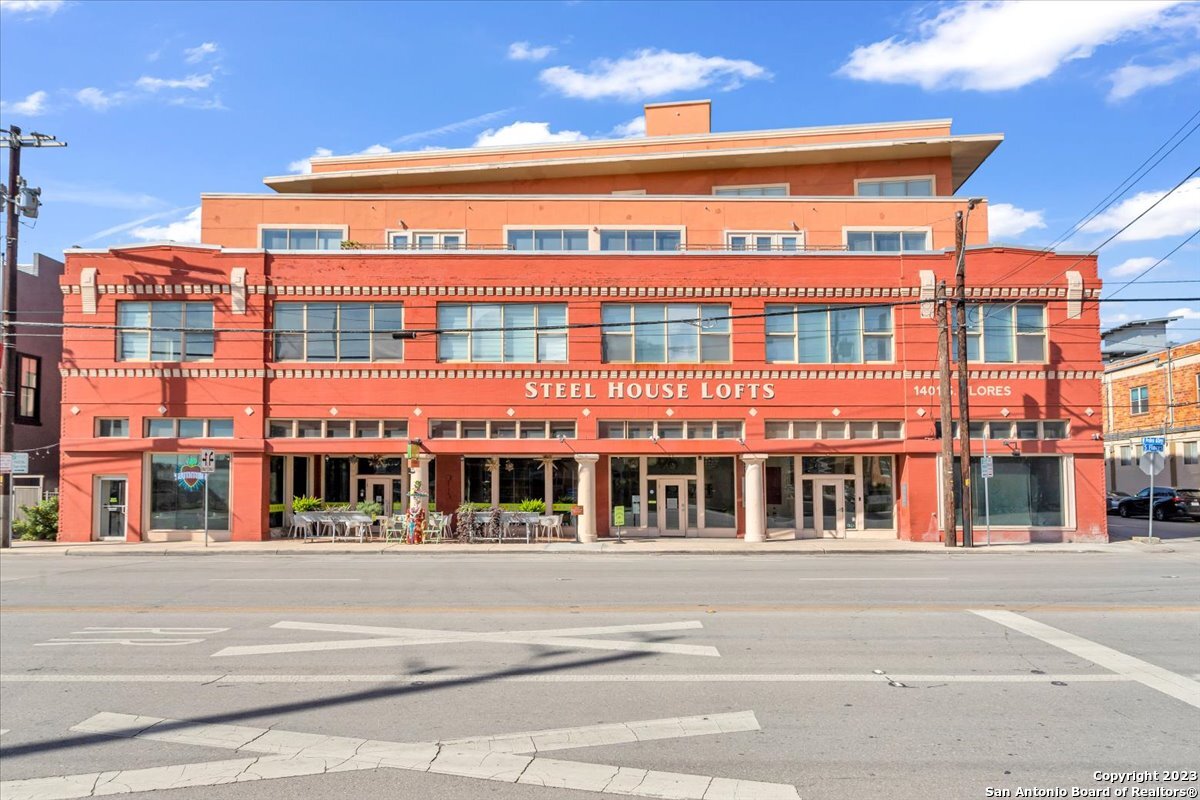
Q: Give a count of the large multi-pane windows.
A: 6